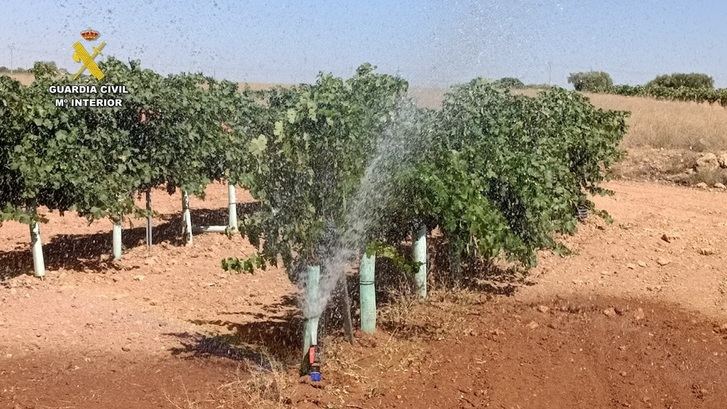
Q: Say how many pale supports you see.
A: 7